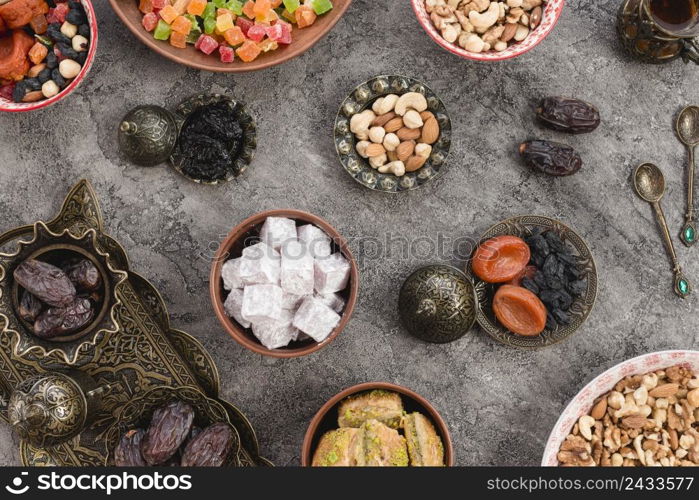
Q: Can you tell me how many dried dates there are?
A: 9